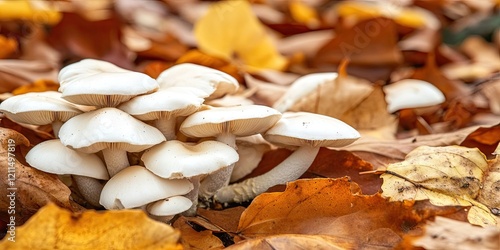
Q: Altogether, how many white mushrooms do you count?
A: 13